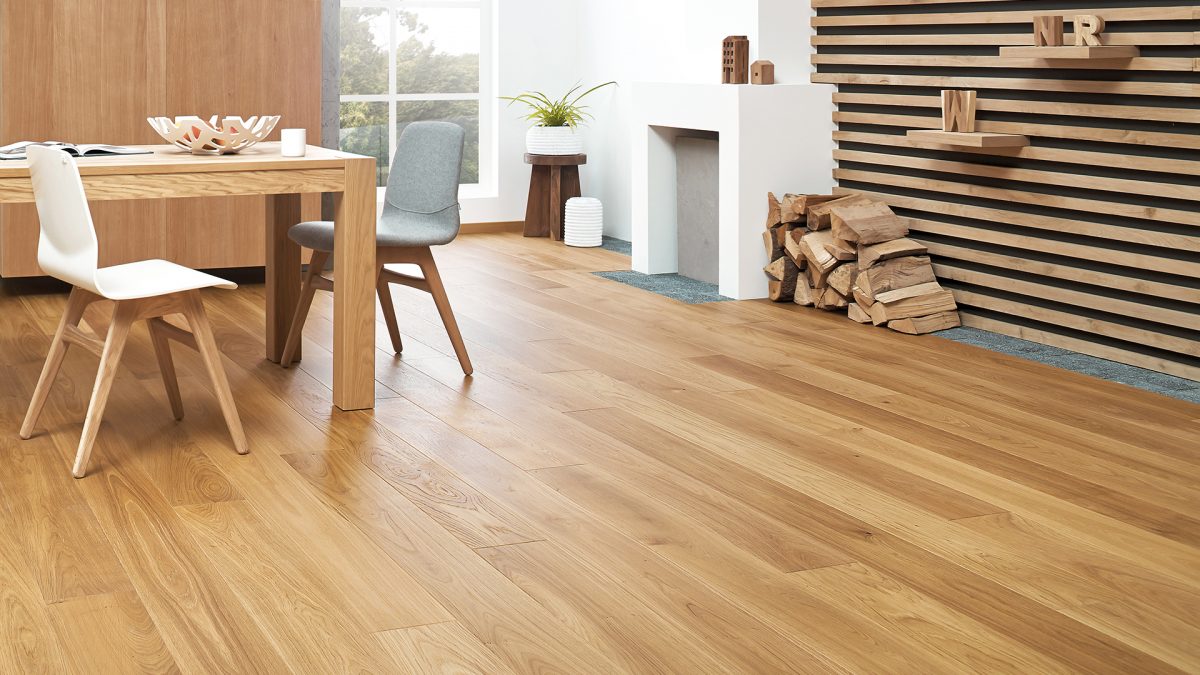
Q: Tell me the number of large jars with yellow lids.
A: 0